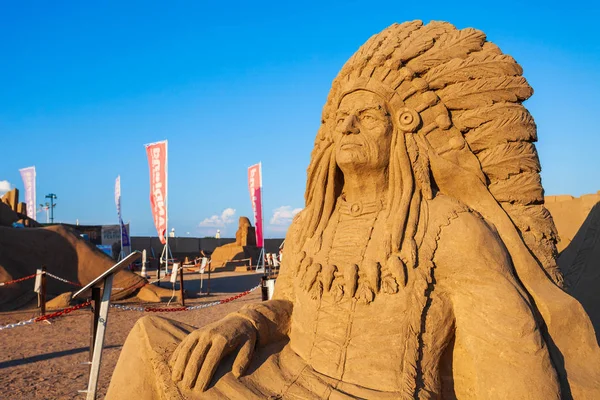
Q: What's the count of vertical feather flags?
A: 4